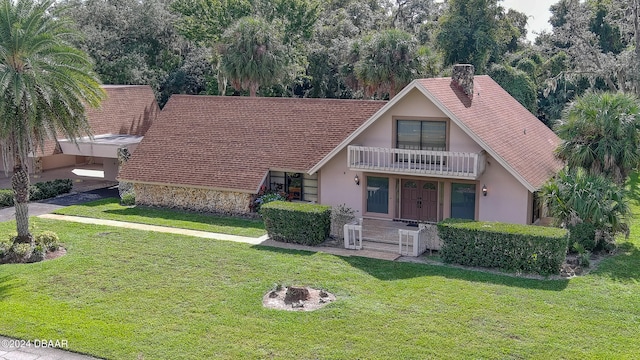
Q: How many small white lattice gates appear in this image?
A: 2